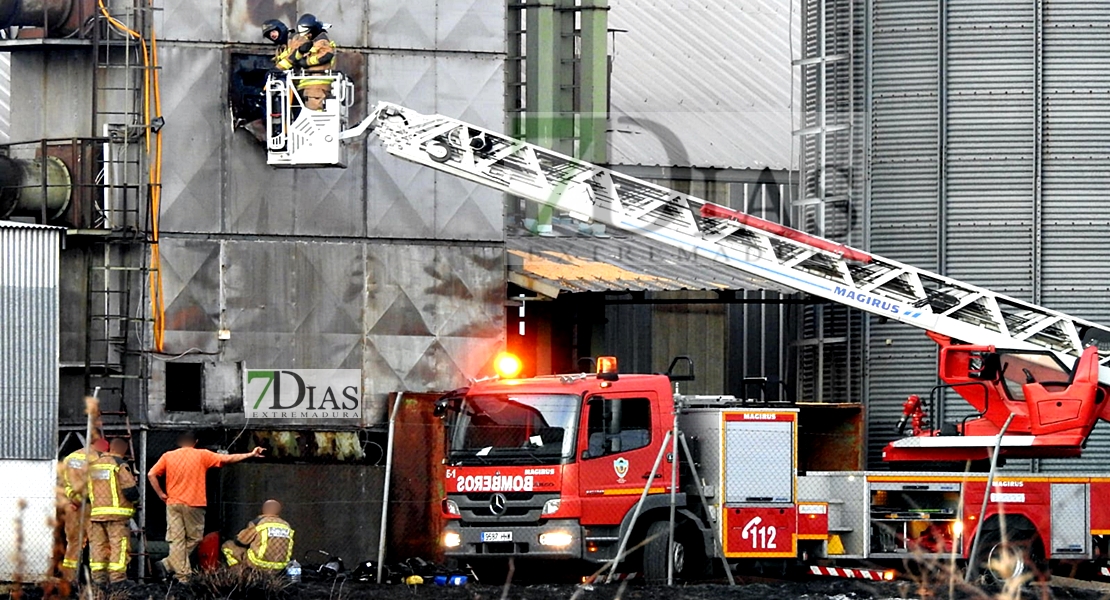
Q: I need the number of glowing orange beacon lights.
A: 2